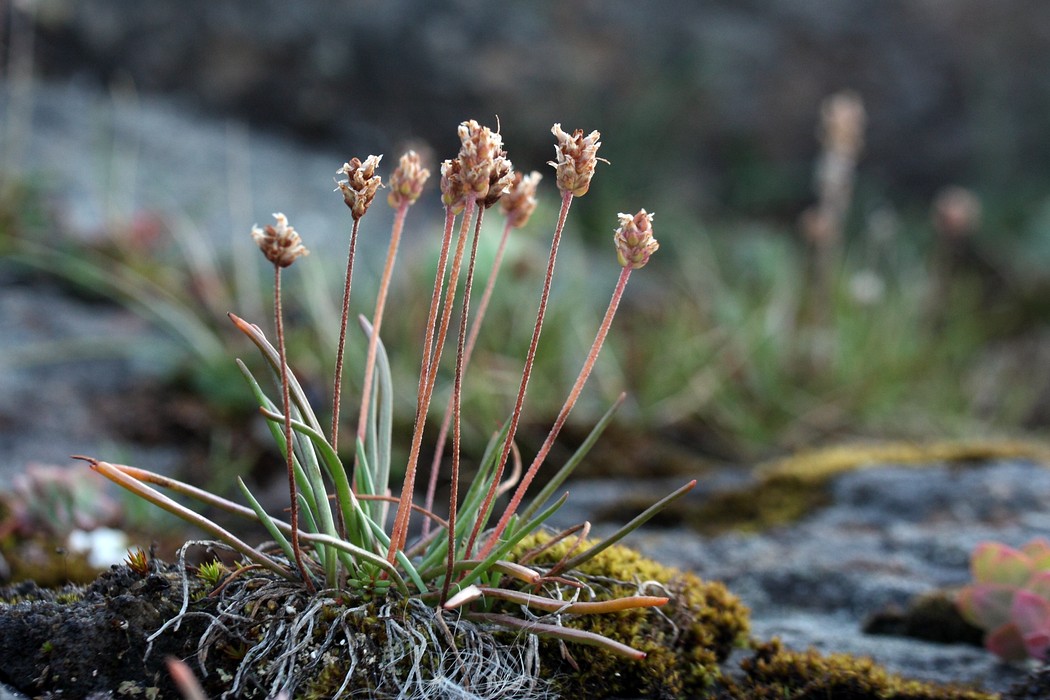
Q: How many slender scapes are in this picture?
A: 9